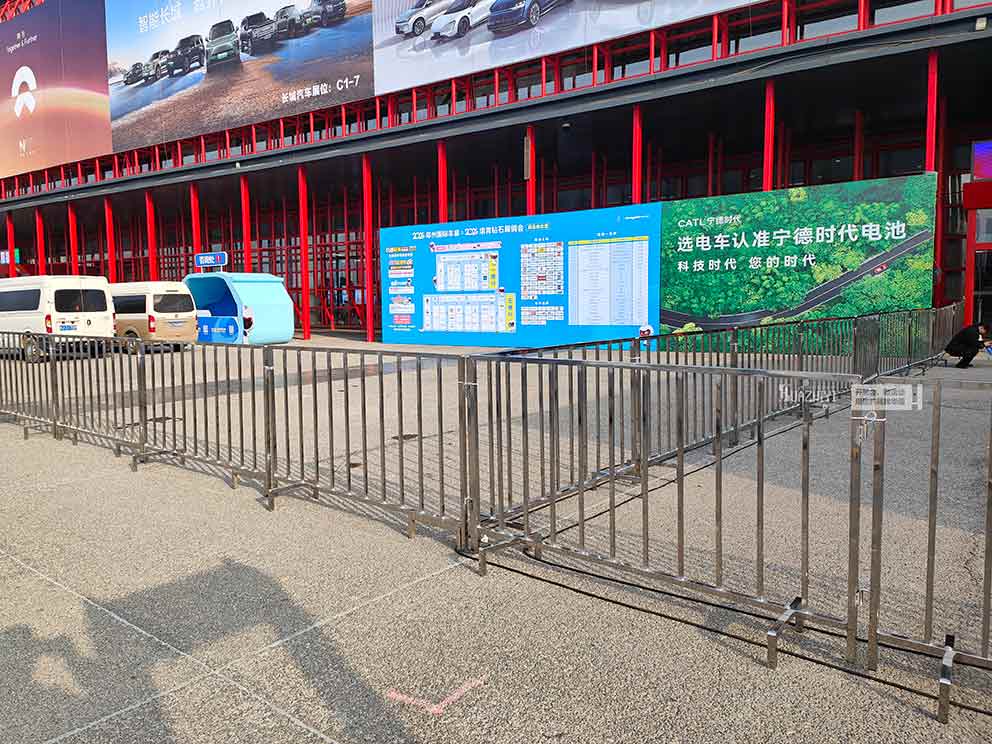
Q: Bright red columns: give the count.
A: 14